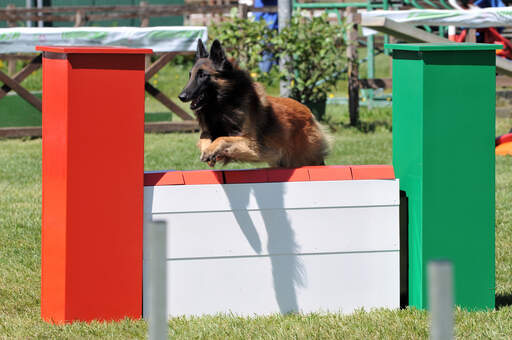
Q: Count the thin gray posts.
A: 2